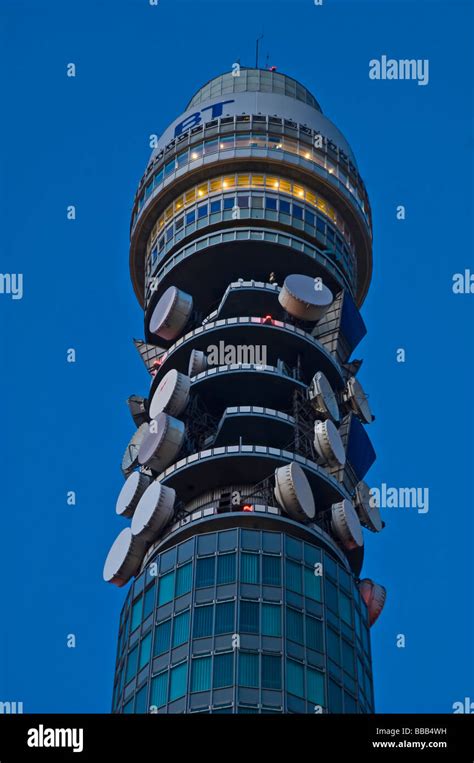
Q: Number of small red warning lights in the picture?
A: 4